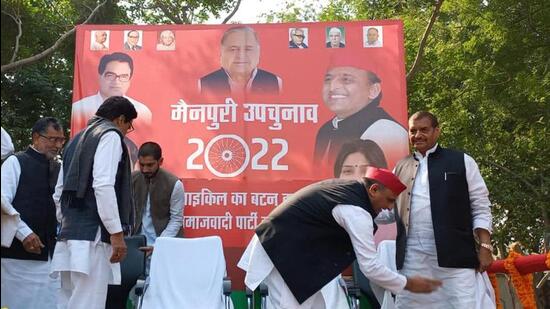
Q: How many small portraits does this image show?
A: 6